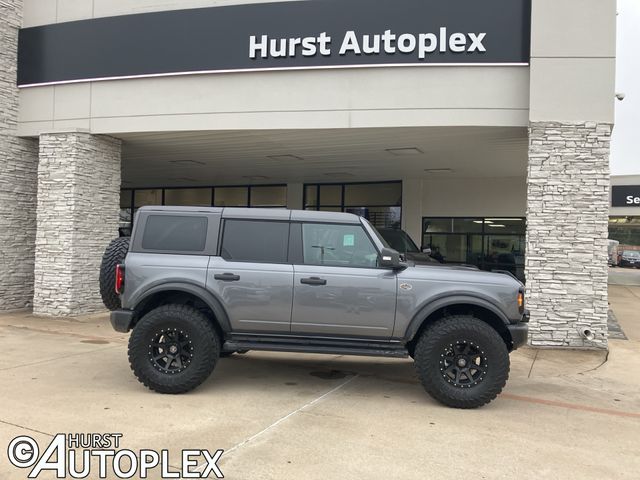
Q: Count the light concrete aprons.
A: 1